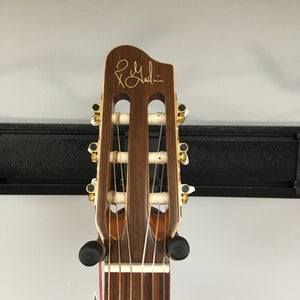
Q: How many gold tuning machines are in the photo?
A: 6